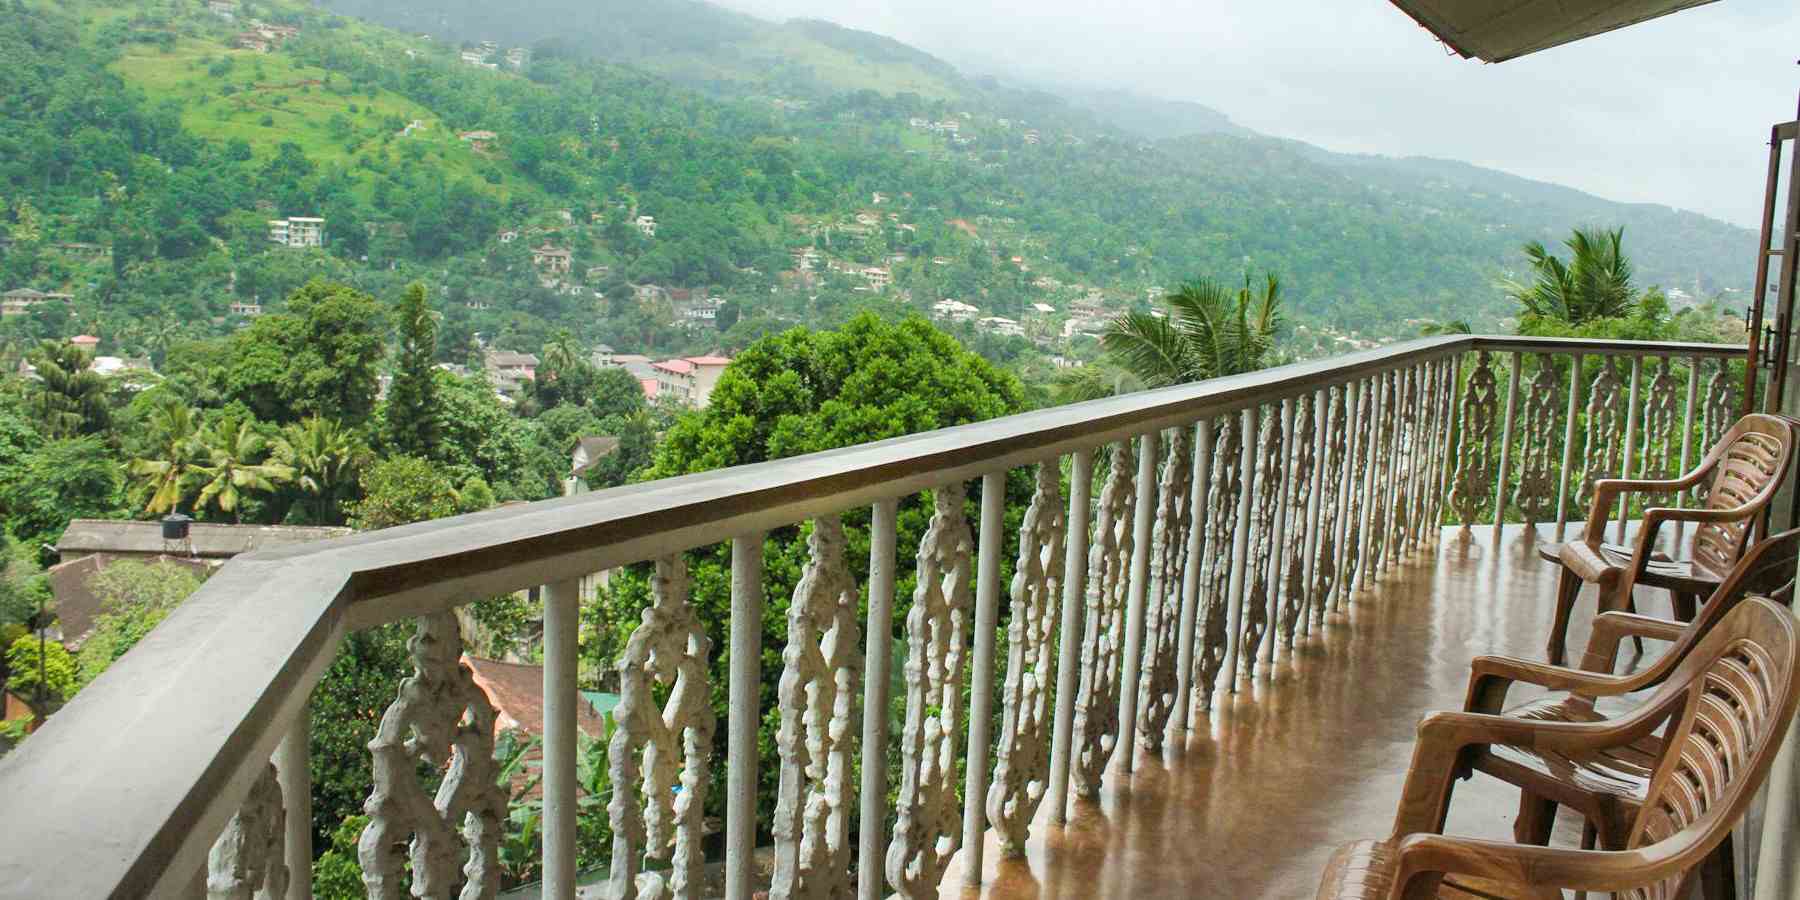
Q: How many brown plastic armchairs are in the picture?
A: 3